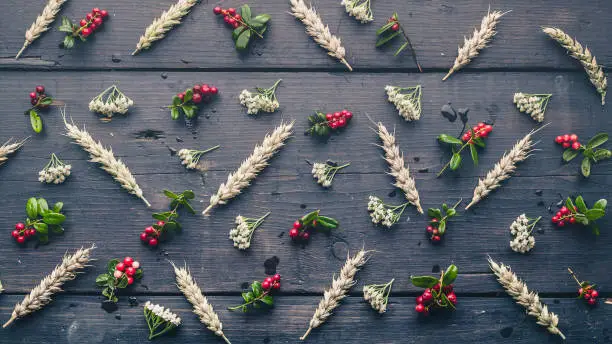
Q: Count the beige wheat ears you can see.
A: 14